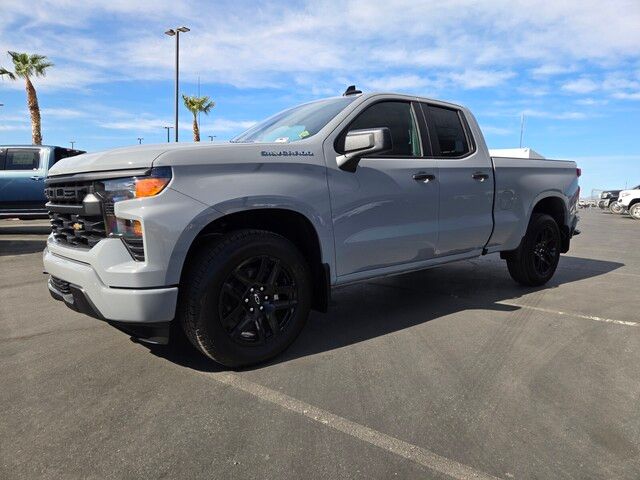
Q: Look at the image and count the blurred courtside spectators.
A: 0